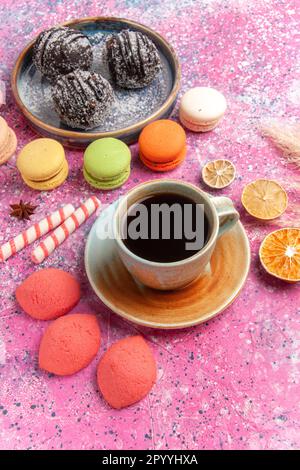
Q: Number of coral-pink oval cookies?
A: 3